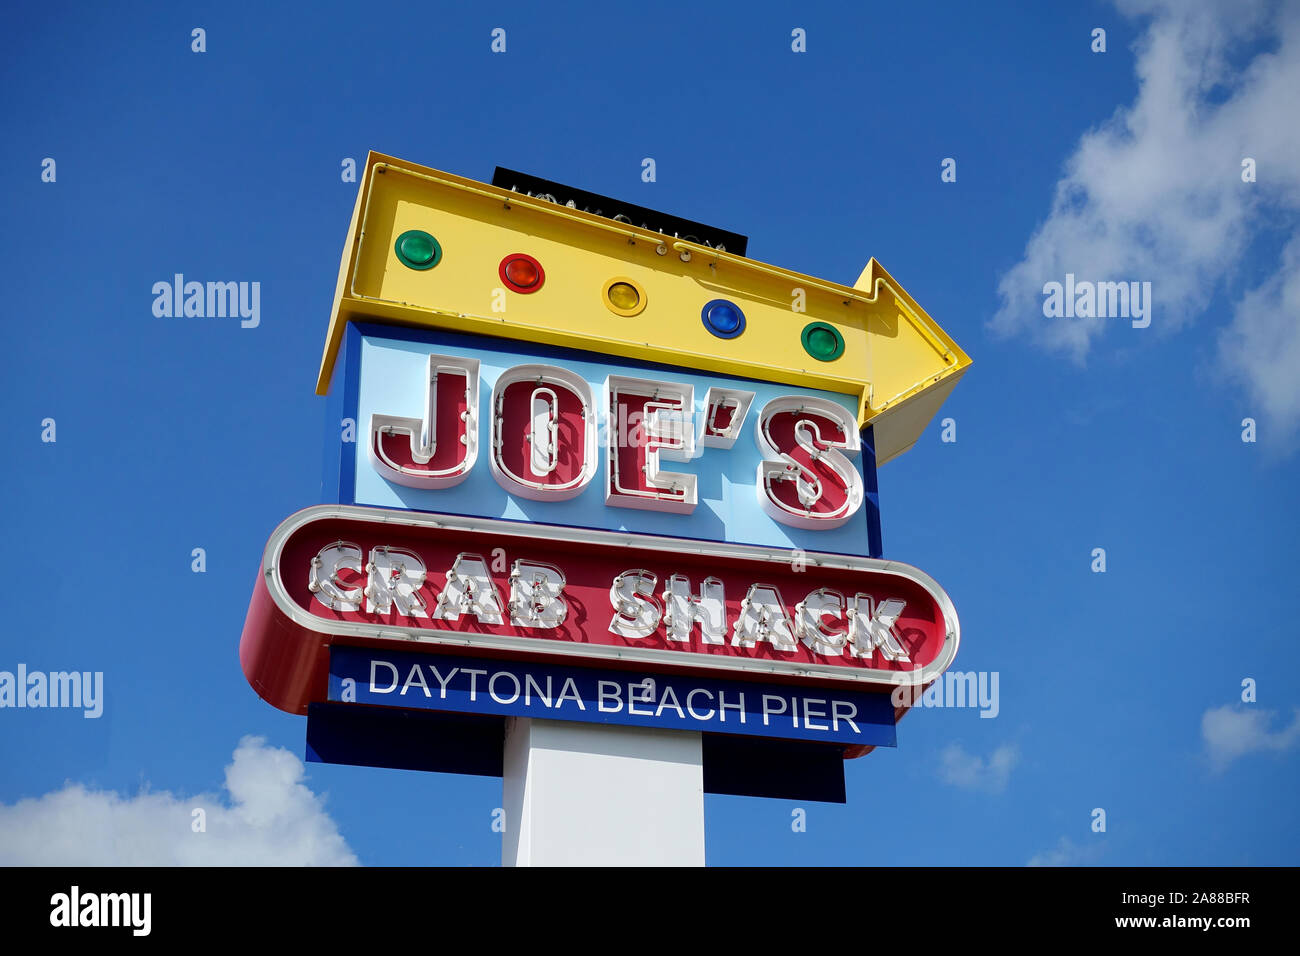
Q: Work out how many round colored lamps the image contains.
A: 5